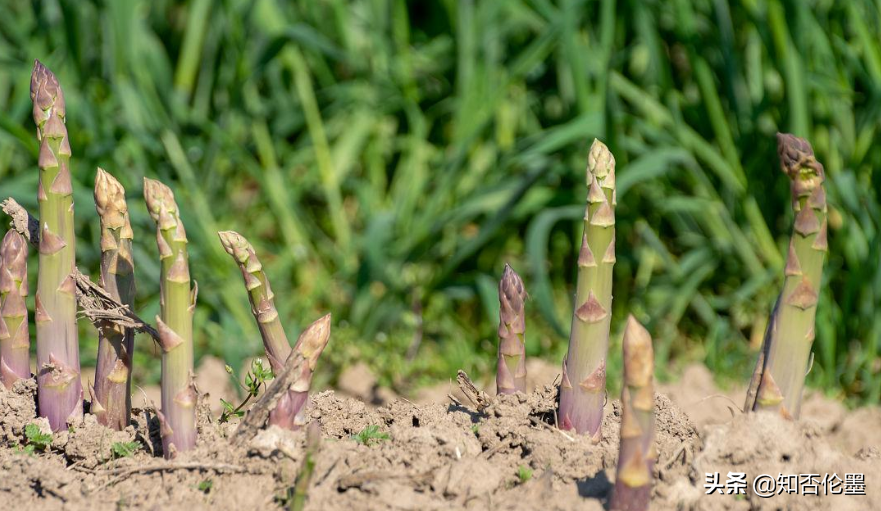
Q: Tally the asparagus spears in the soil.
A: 10